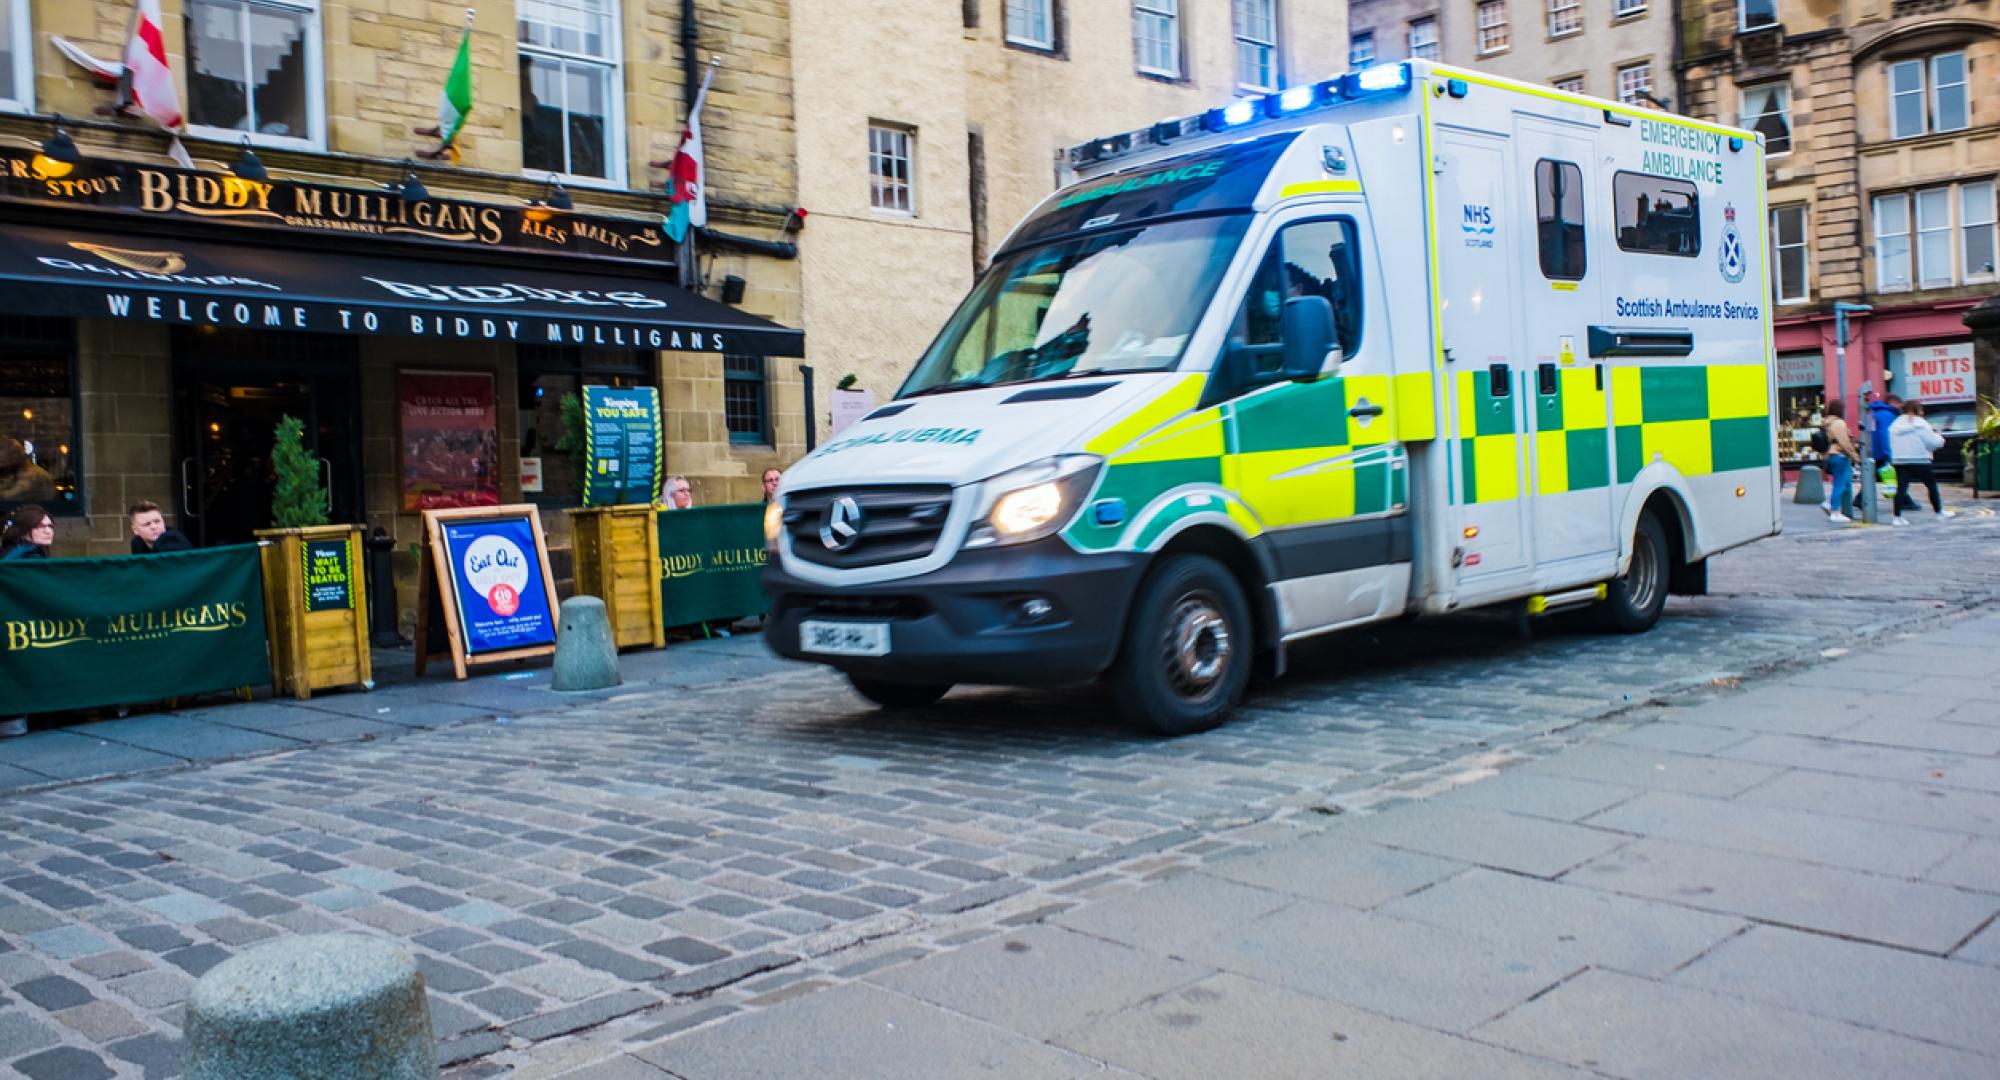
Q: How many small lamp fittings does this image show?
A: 4